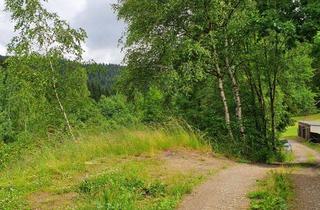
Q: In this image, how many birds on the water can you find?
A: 0